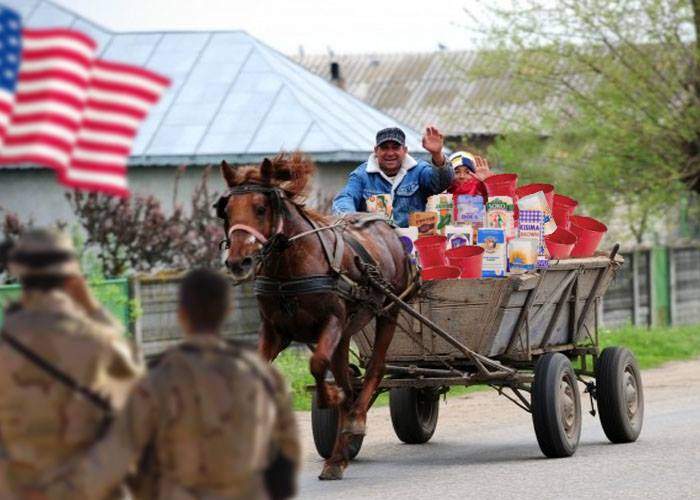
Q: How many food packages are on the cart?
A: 11